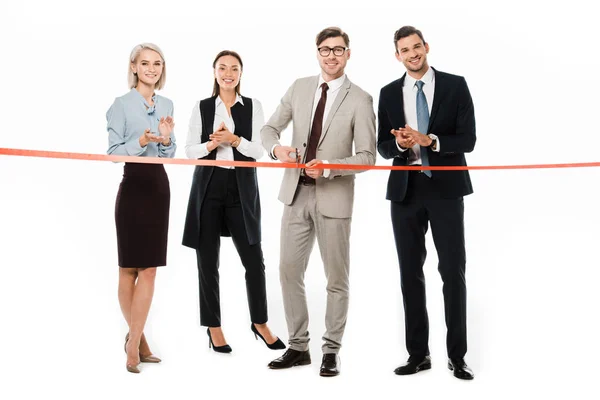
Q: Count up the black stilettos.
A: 2